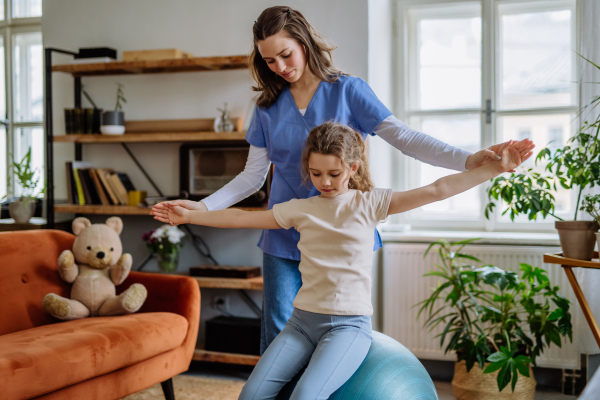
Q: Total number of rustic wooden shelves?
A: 5